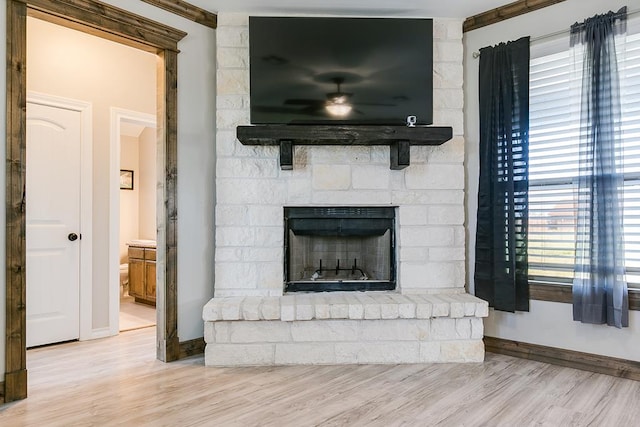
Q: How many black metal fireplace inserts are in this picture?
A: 1